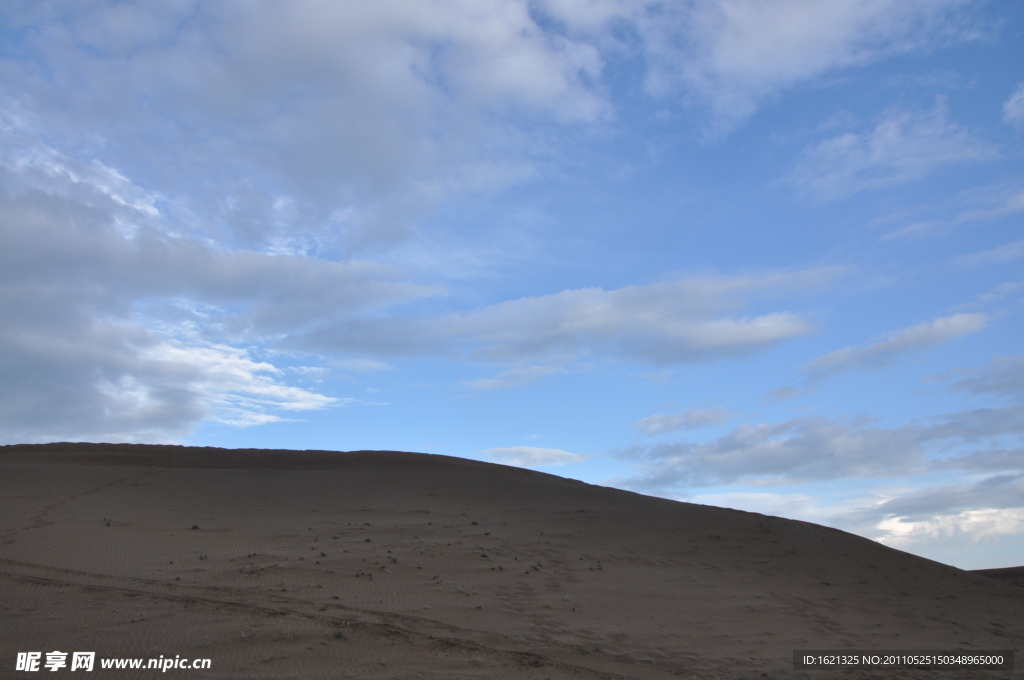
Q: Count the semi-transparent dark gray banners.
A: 1